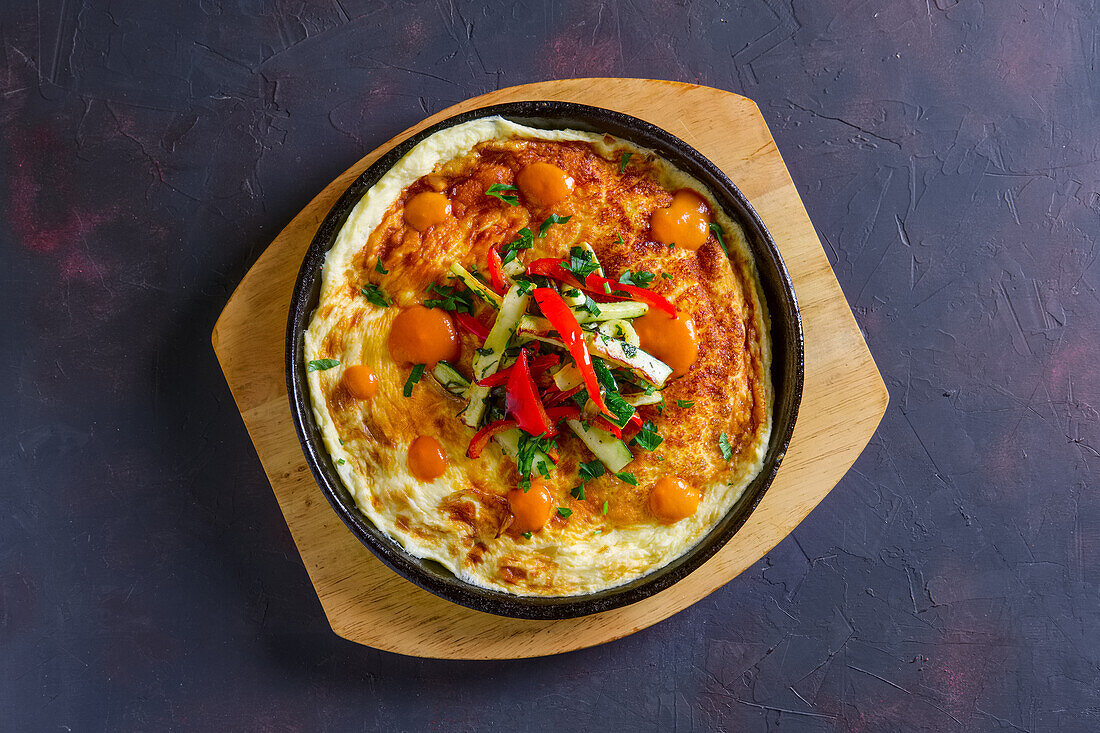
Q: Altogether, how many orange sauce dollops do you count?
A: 9